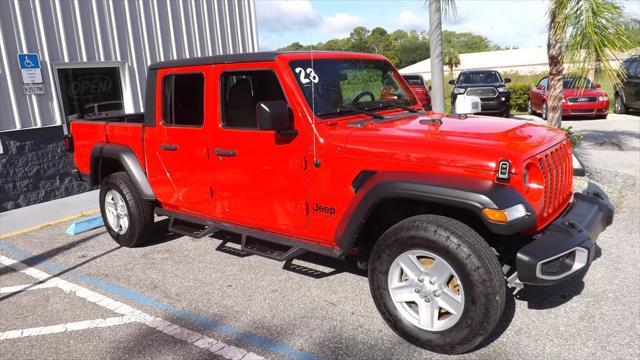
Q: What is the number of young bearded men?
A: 0